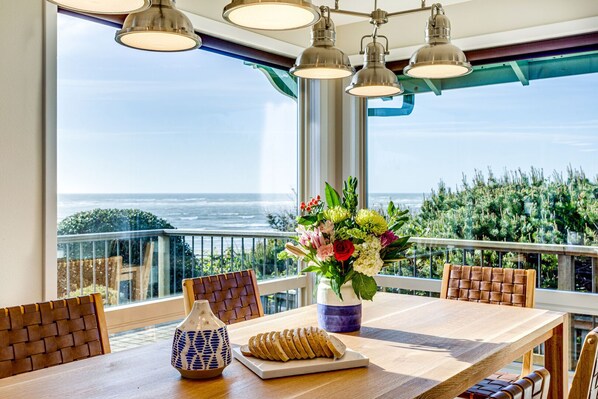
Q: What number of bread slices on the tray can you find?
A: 14